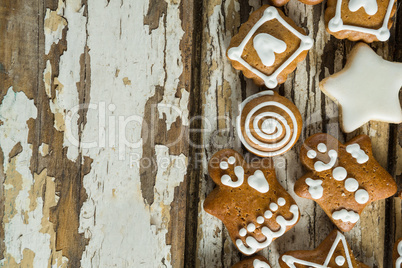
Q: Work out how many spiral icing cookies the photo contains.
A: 1